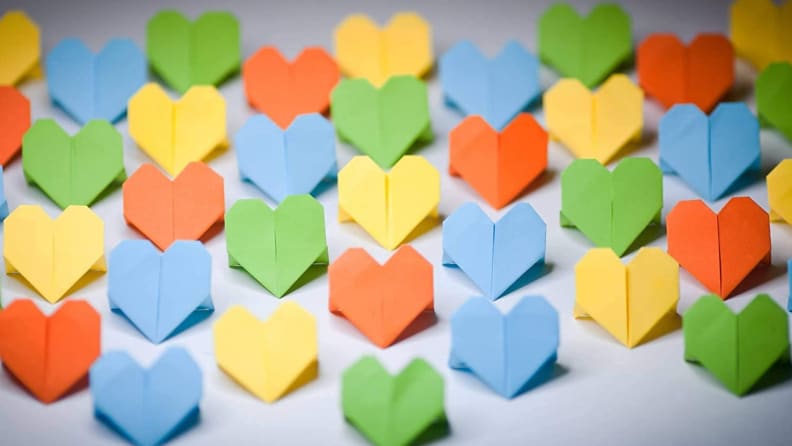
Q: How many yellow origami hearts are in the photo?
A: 10